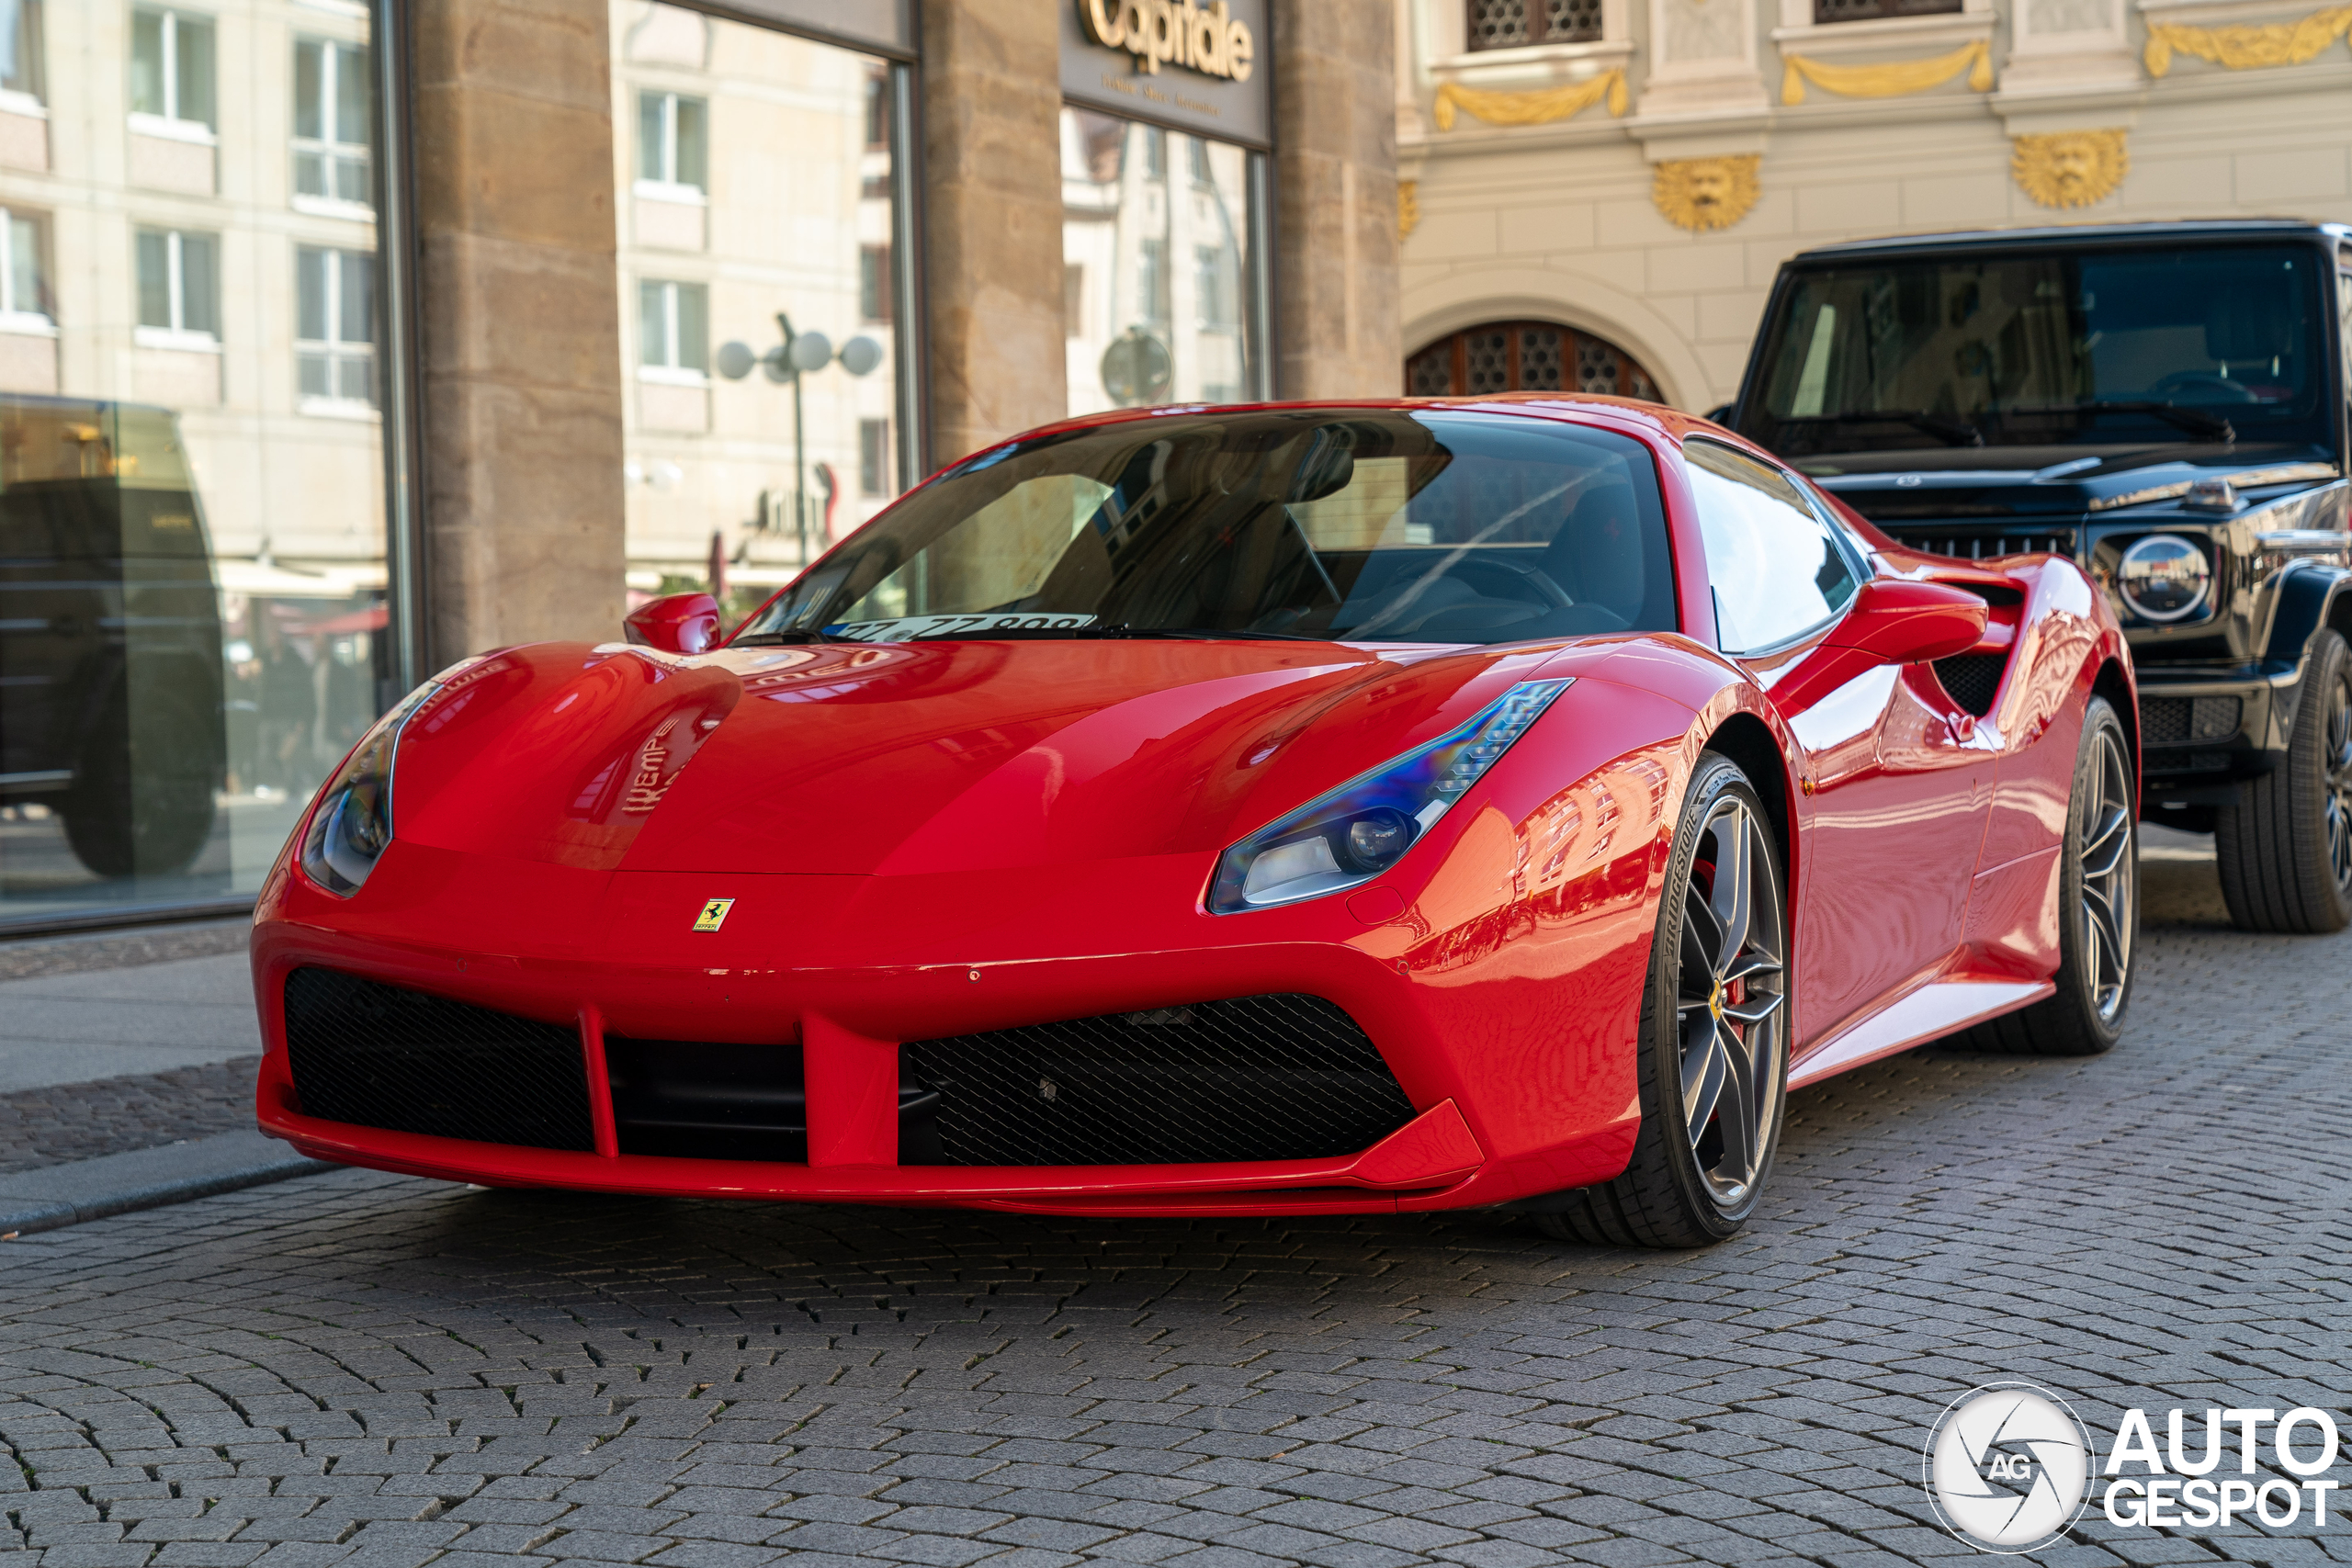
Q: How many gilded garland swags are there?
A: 3